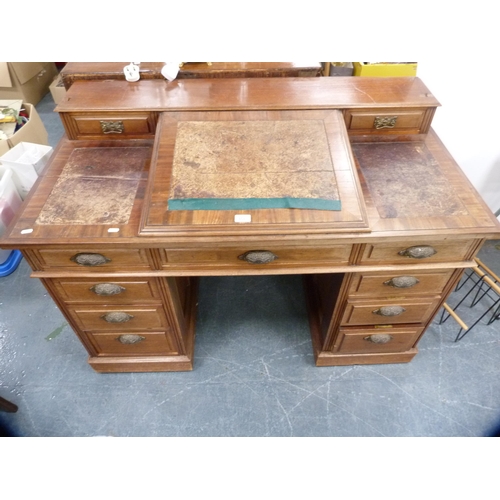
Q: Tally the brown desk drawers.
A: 11